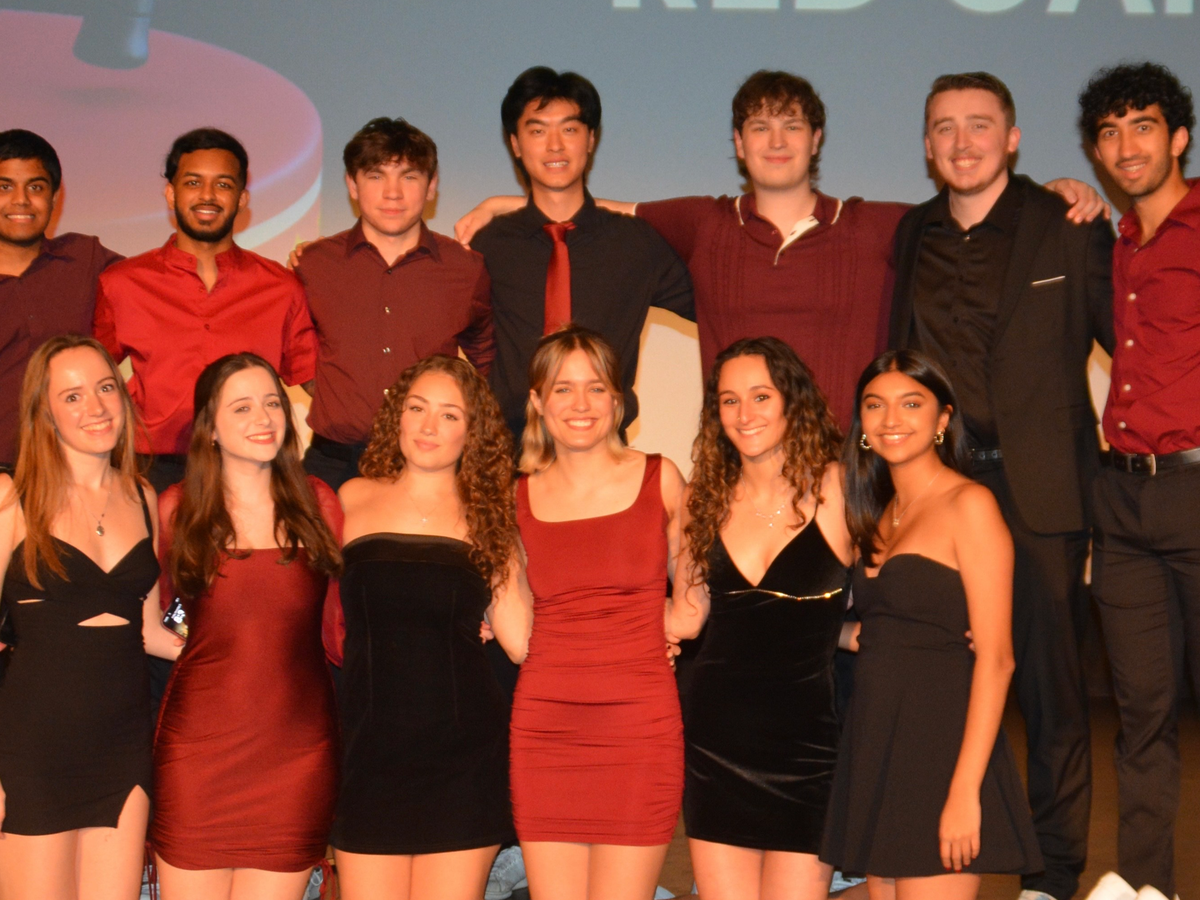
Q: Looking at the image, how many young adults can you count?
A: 13